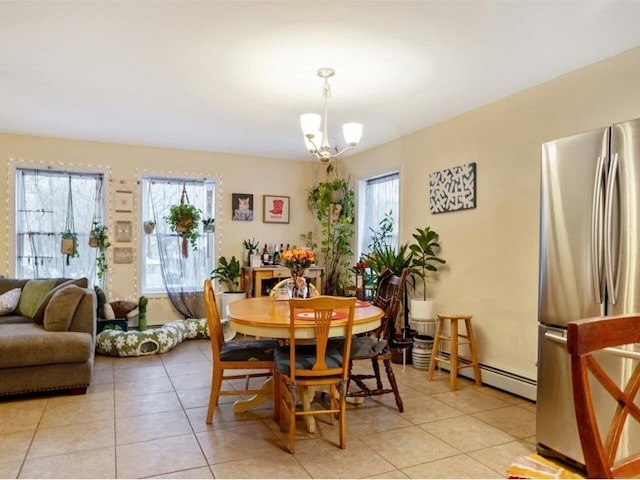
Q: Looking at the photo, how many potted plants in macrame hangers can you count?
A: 5